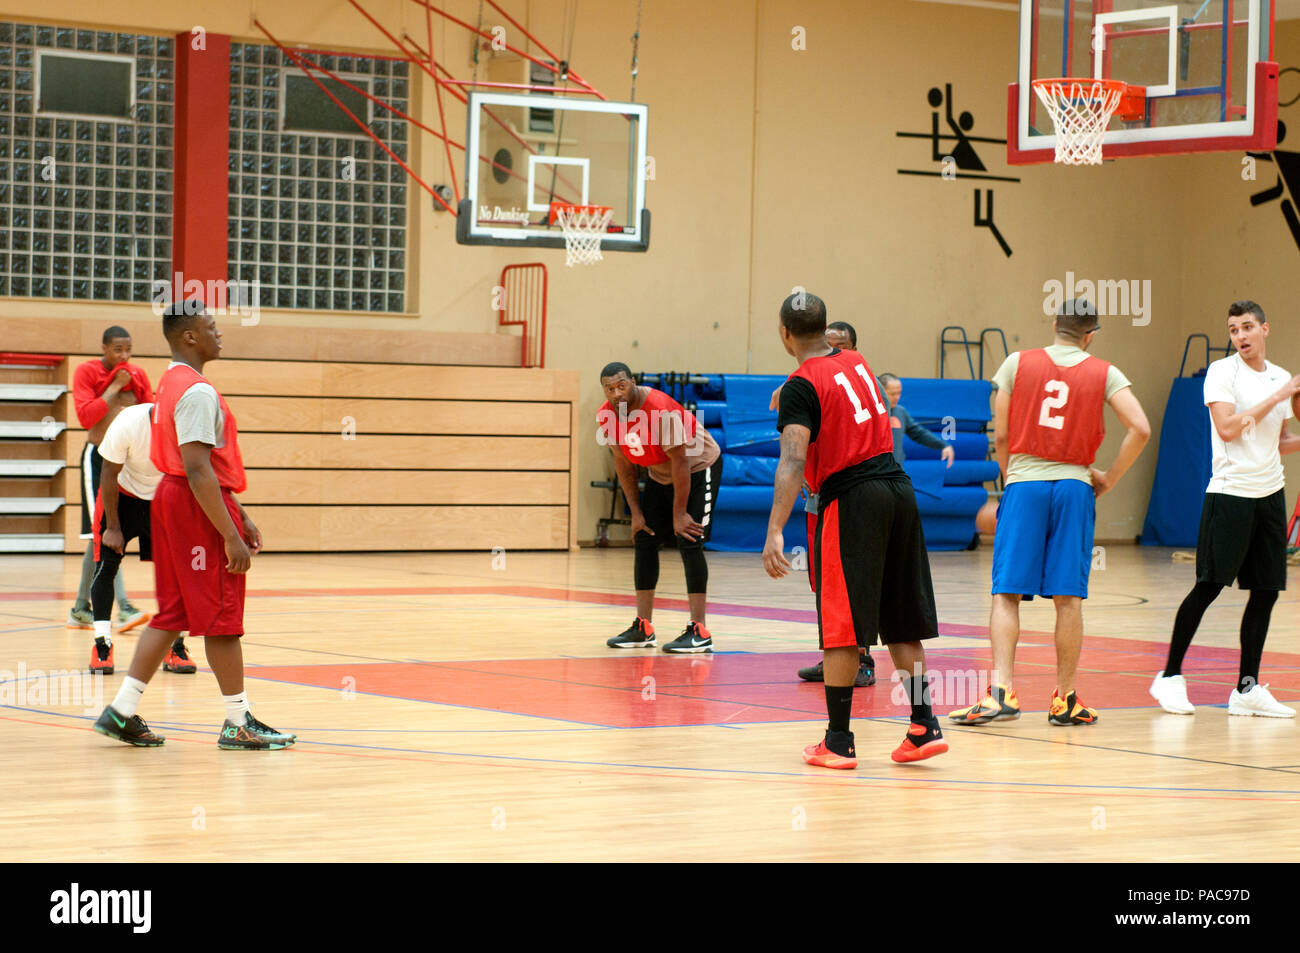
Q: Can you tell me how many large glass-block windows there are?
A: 2